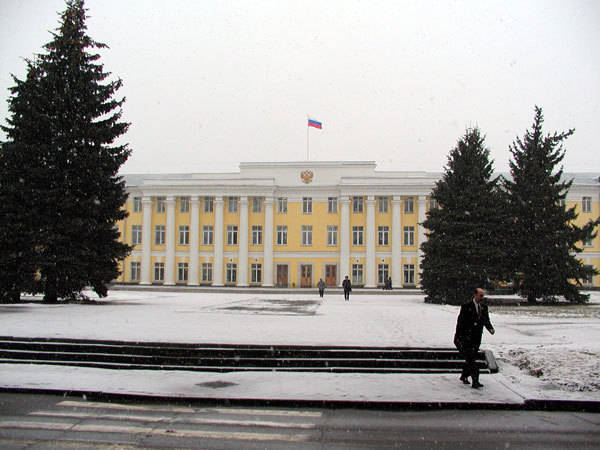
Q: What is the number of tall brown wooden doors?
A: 3